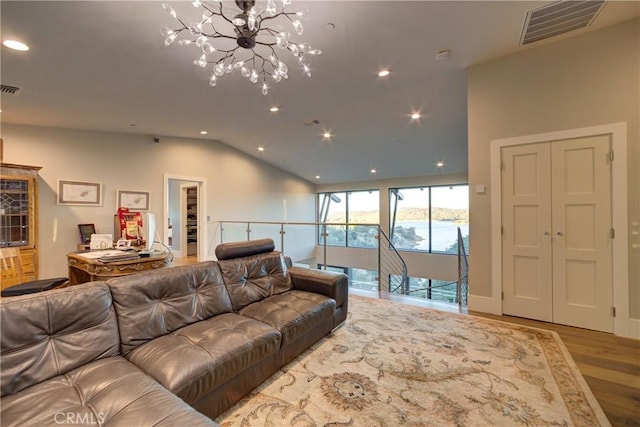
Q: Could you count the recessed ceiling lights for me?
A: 10